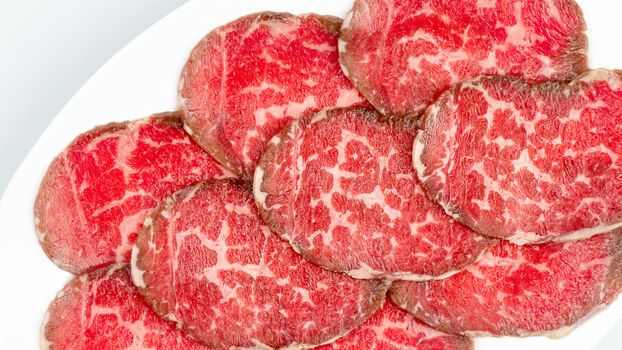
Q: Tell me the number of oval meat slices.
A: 9